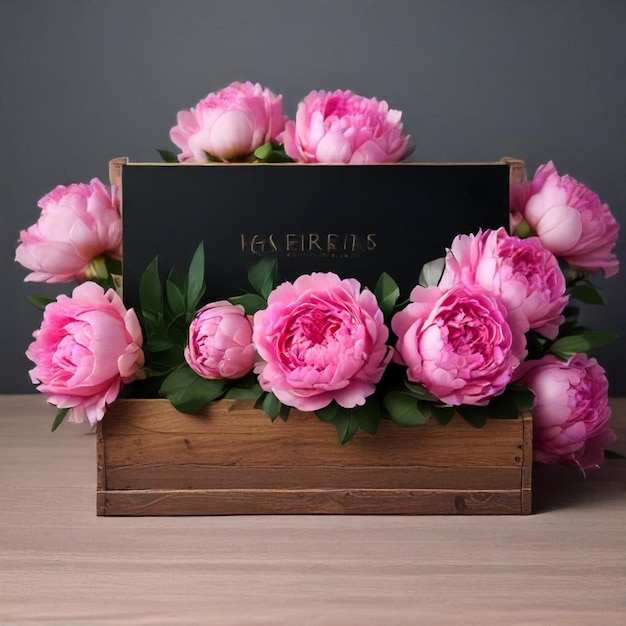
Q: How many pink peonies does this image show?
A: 10